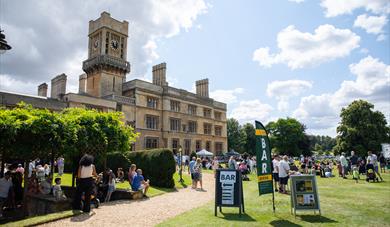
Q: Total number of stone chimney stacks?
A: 5